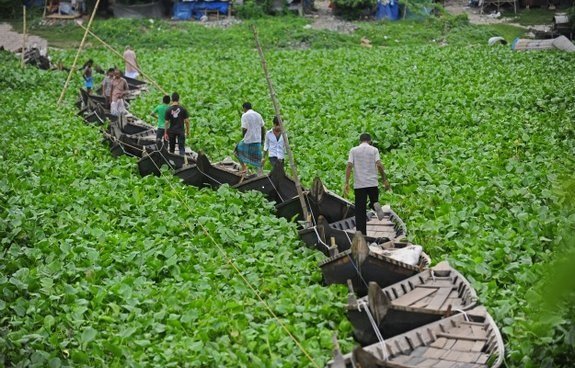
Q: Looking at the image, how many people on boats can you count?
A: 9